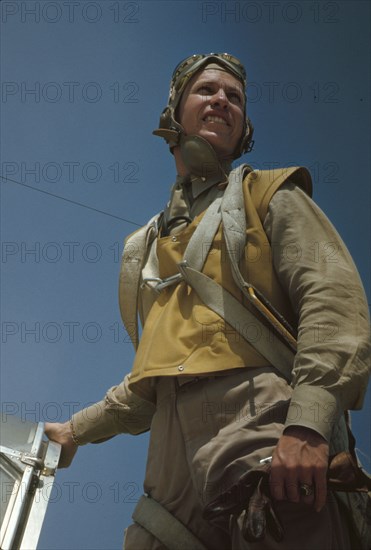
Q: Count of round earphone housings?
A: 2